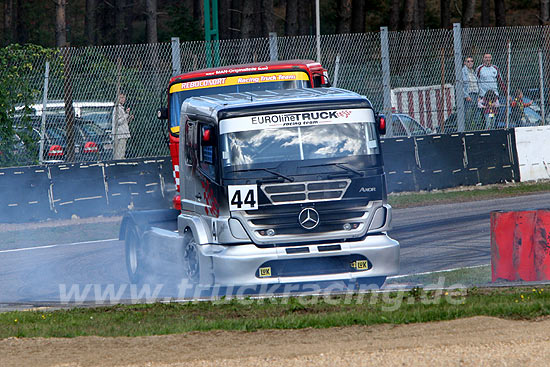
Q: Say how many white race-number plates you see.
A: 1